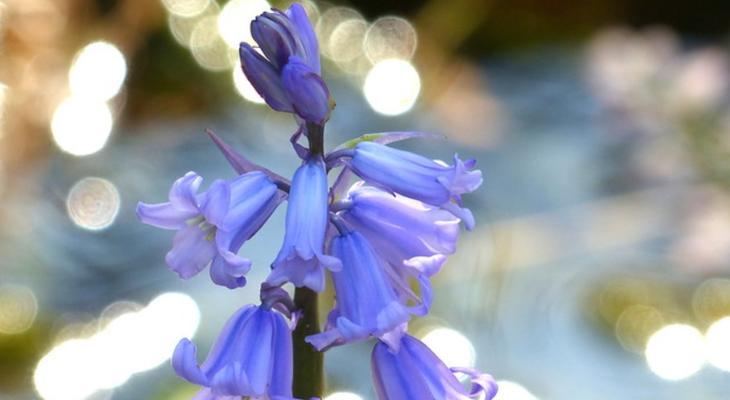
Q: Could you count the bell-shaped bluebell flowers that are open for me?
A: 7